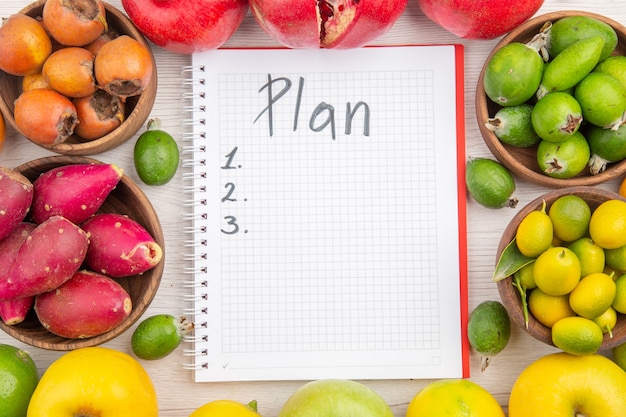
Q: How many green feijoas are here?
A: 13